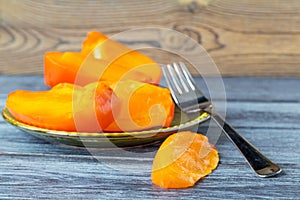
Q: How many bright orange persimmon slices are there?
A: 5